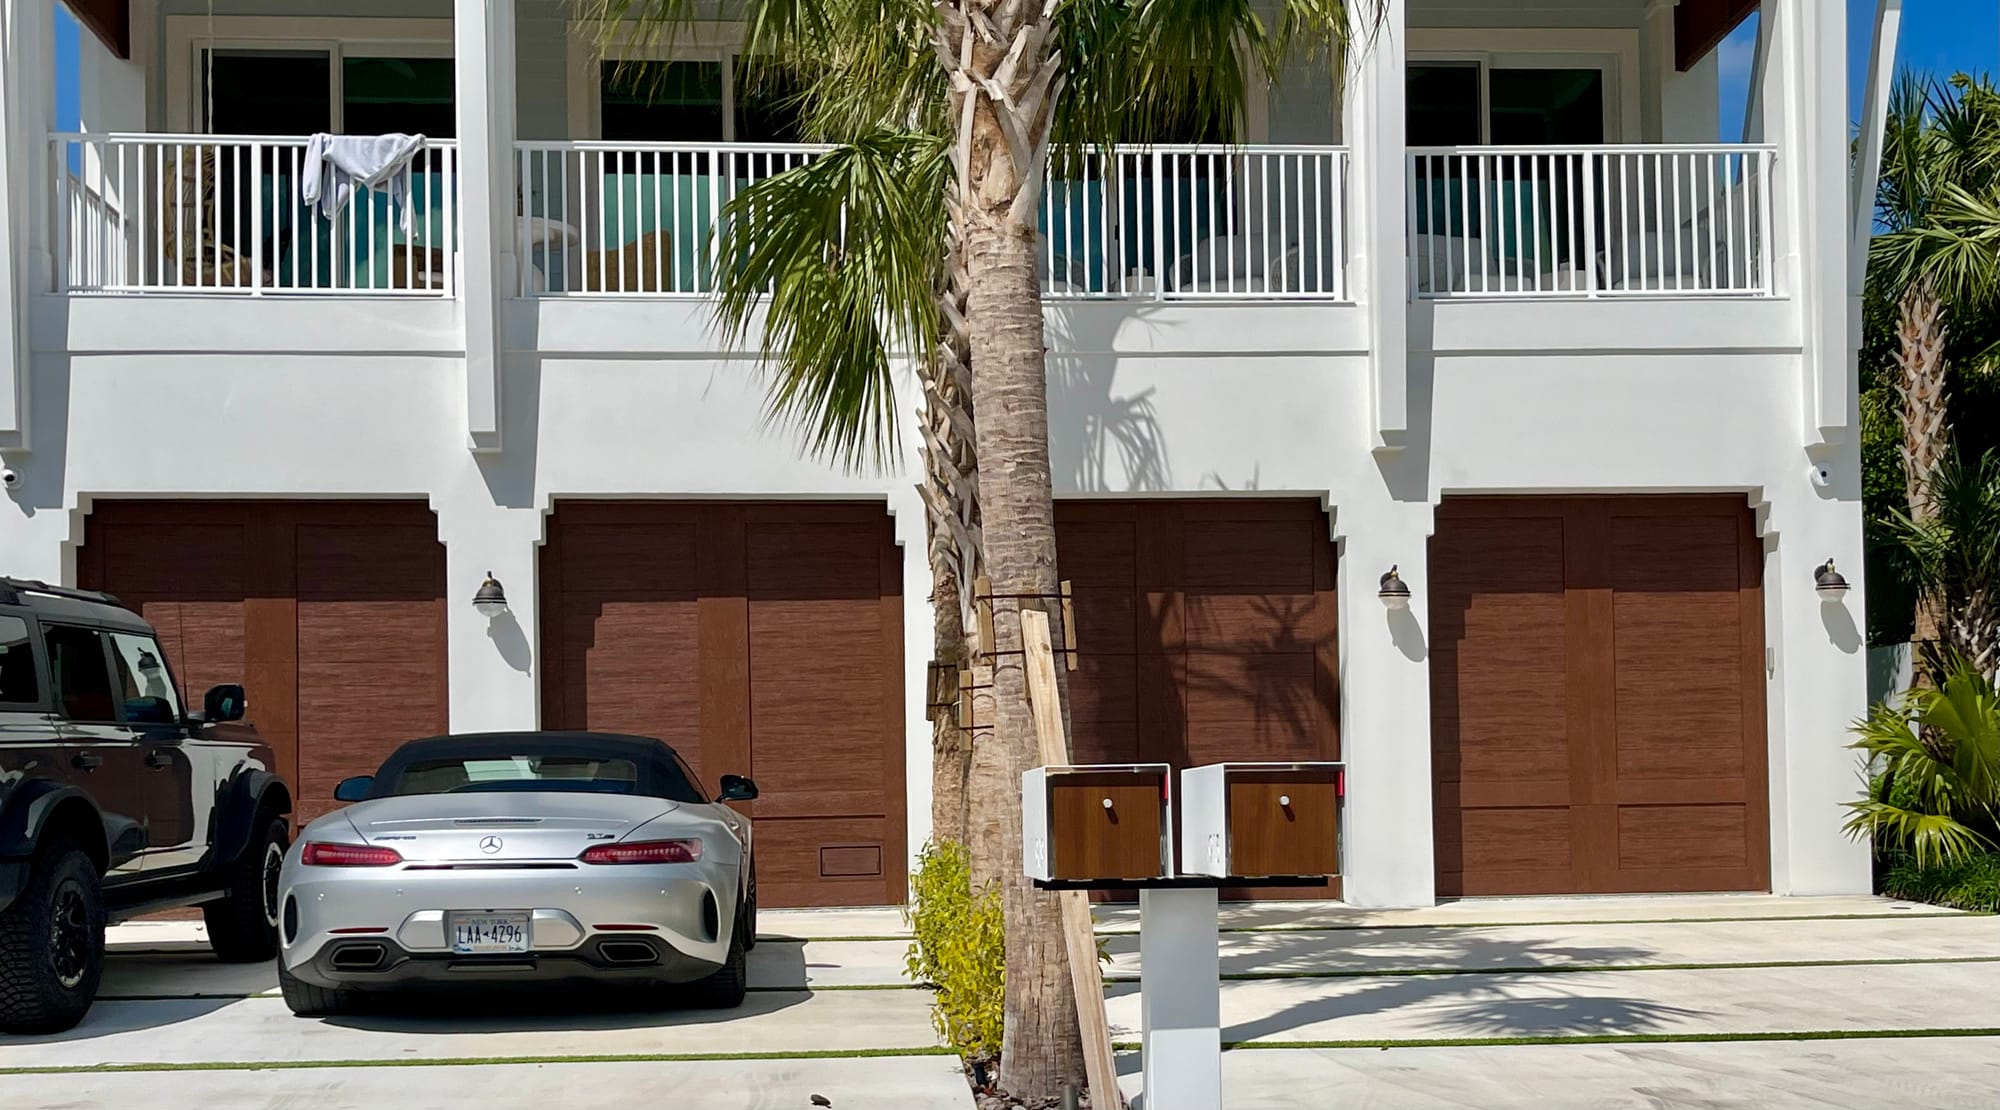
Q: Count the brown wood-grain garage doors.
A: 4